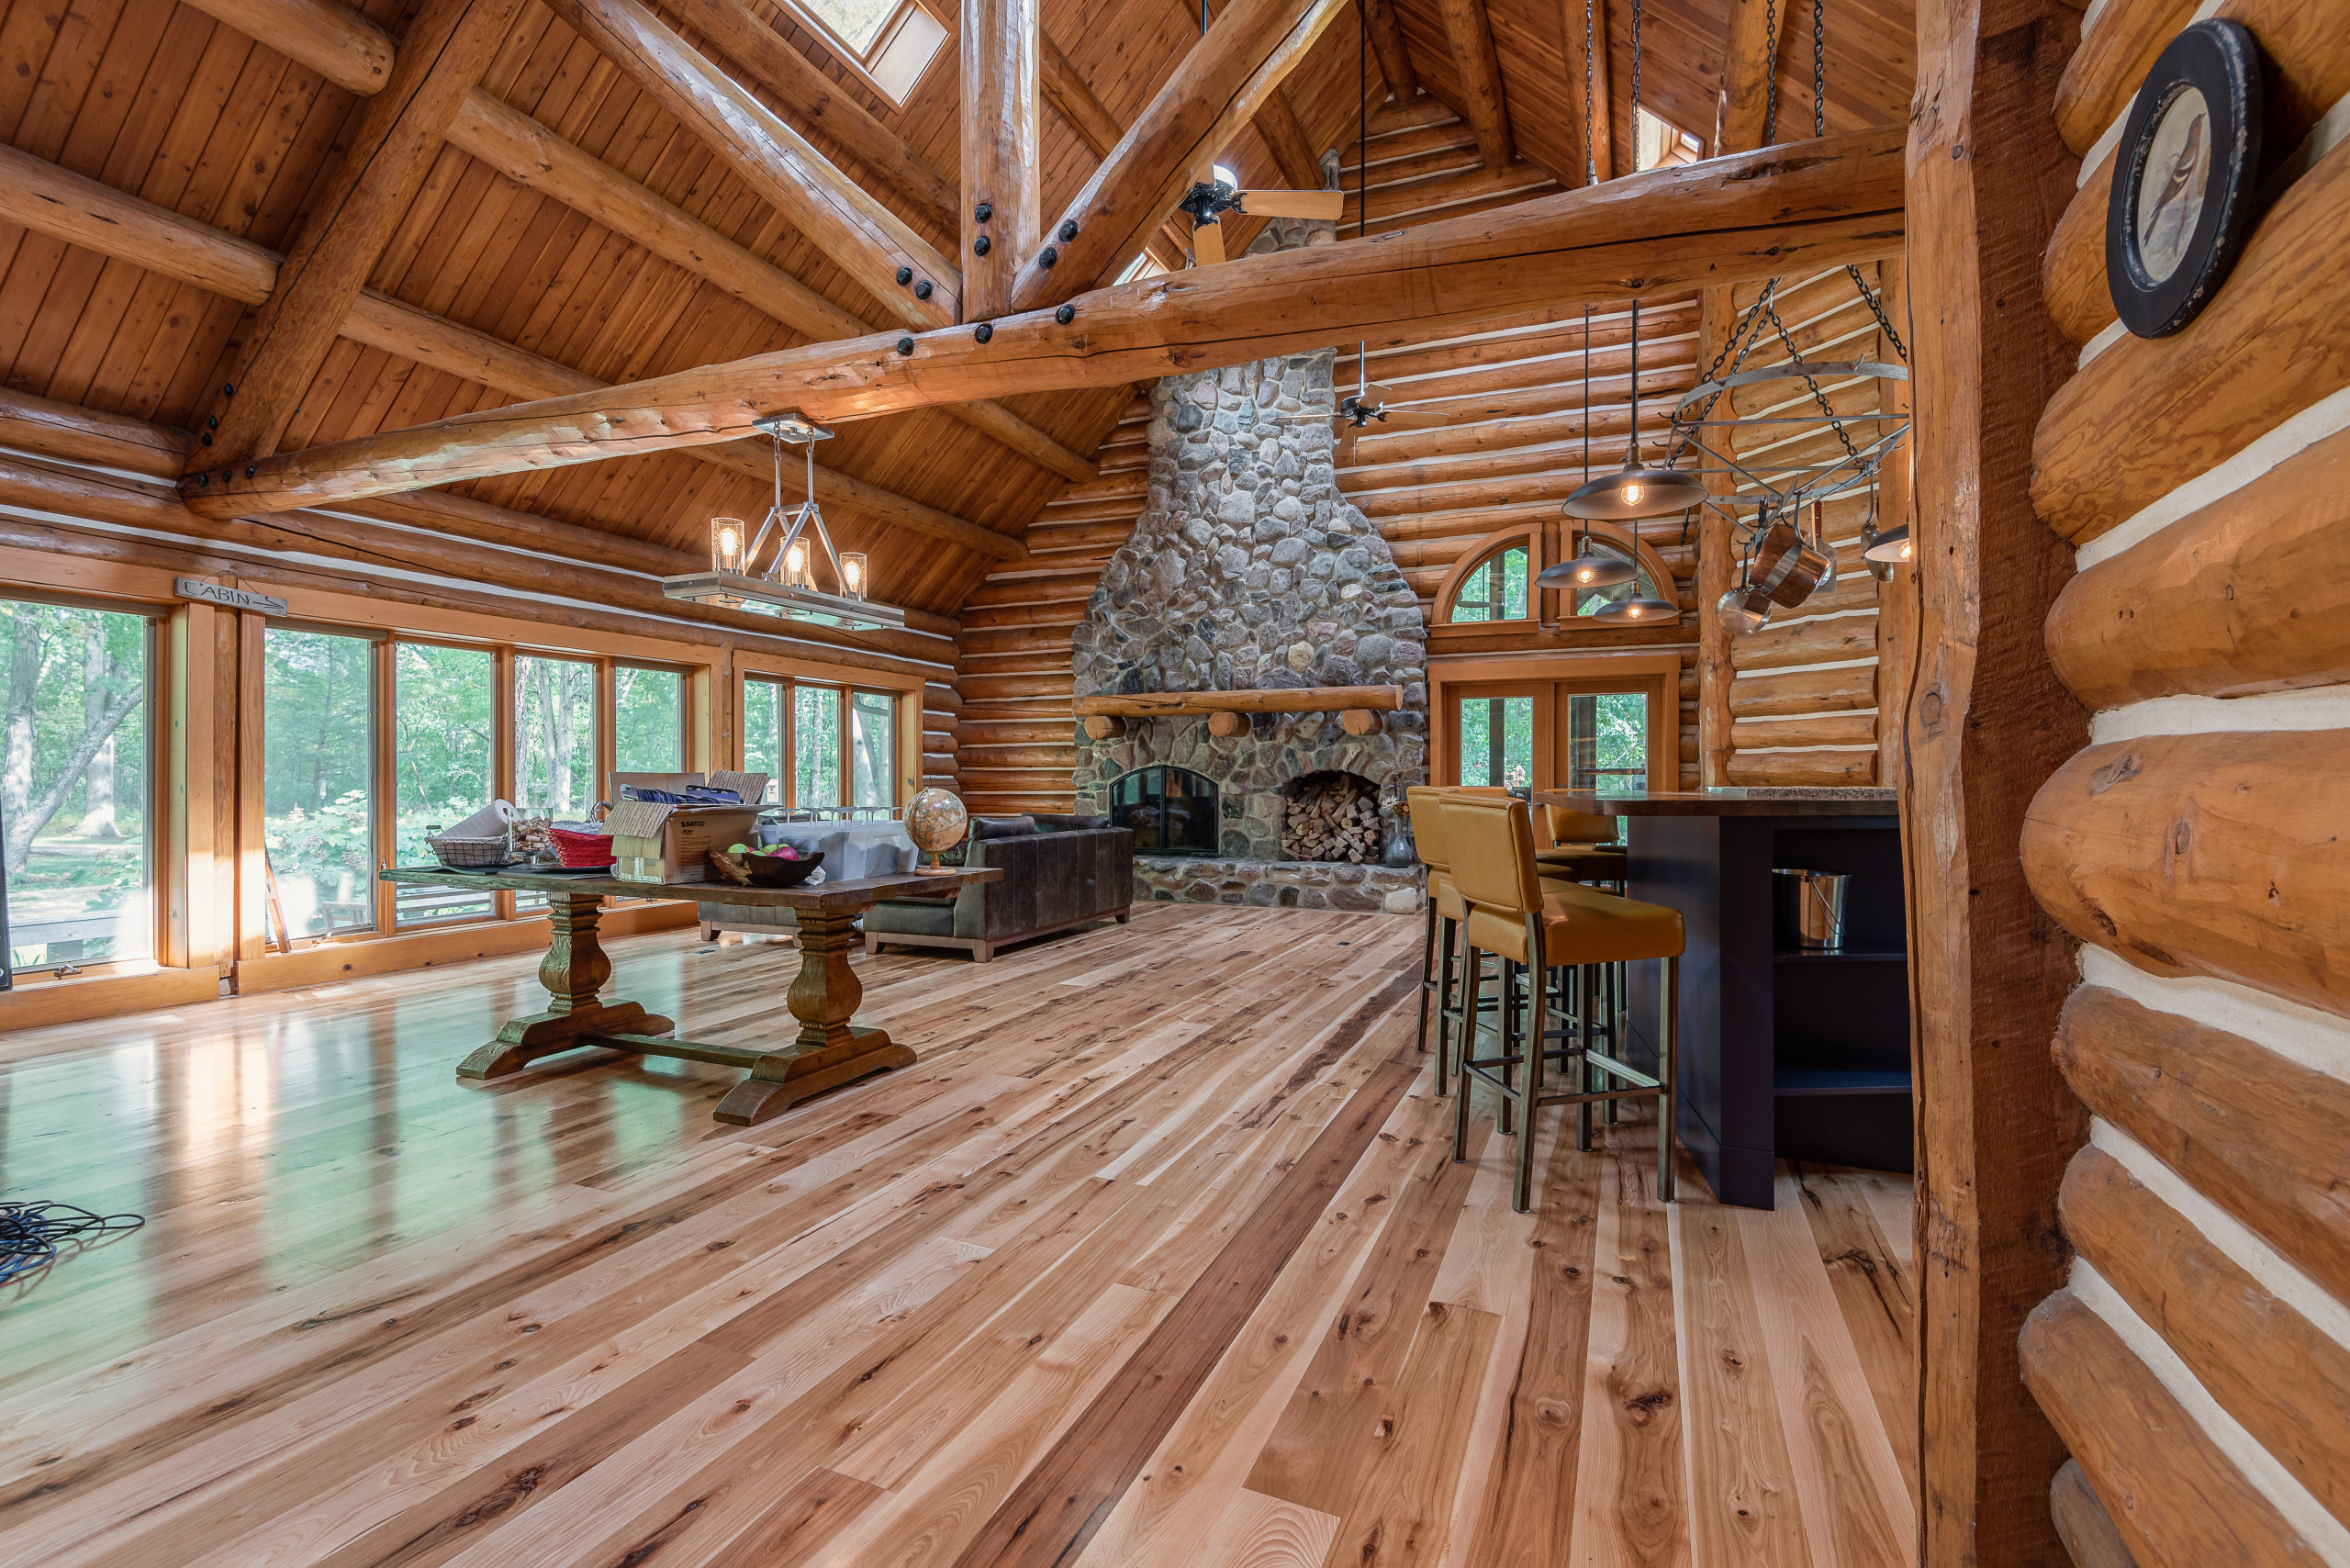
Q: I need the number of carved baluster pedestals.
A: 2